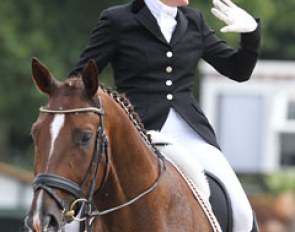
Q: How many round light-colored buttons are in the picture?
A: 4